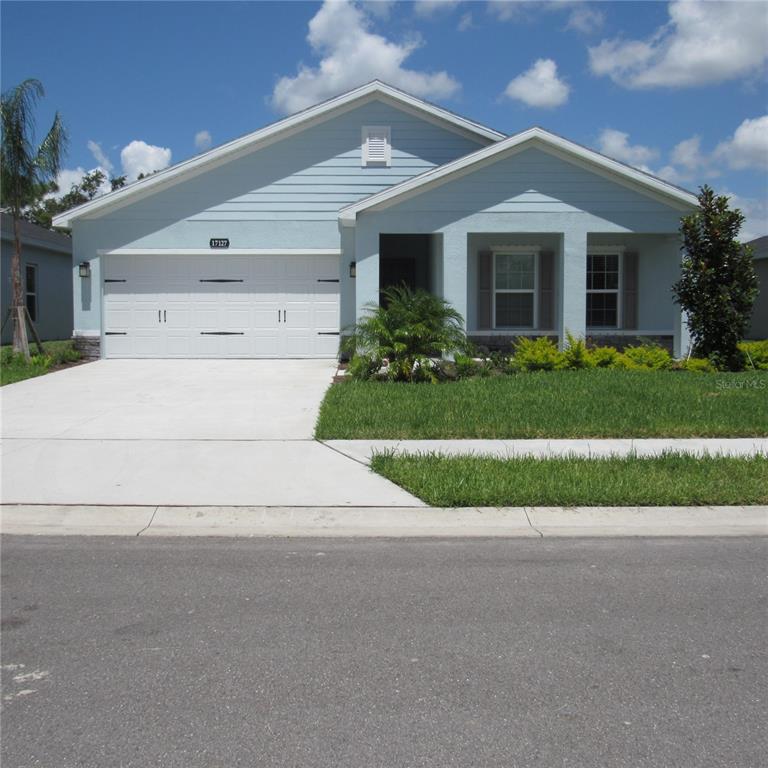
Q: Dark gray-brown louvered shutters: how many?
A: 3